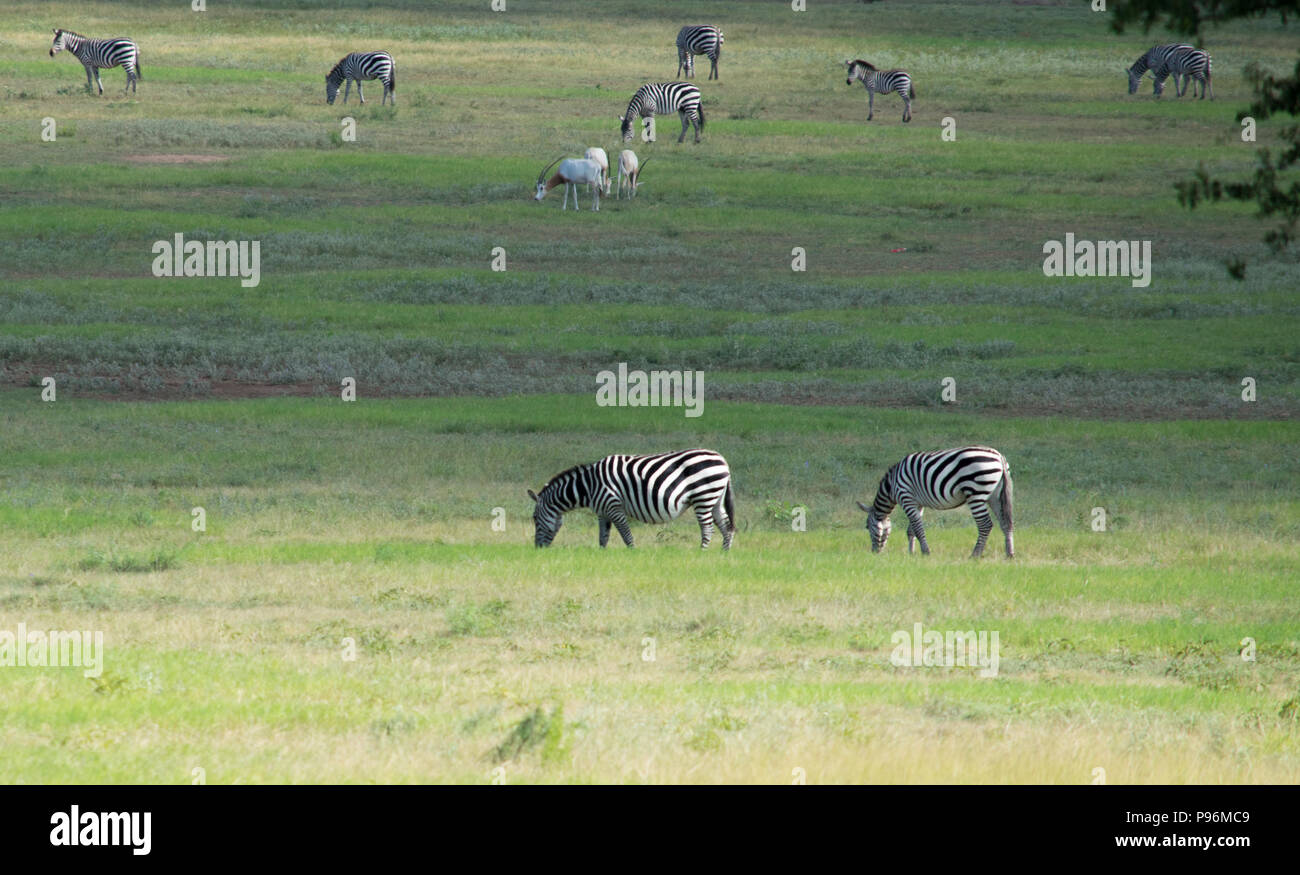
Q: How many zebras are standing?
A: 9